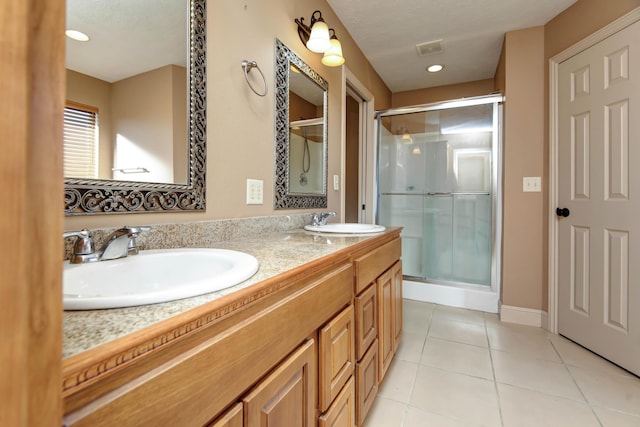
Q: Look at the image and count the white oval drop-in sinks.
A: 2